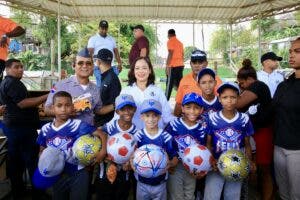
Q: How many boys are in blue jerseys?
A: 6